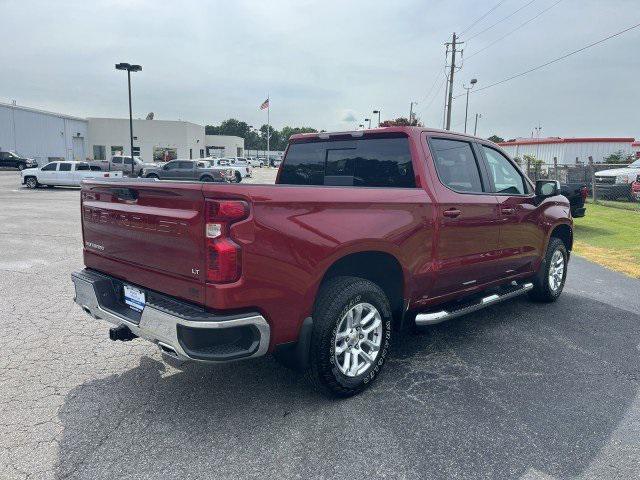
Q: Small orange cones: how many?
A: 0